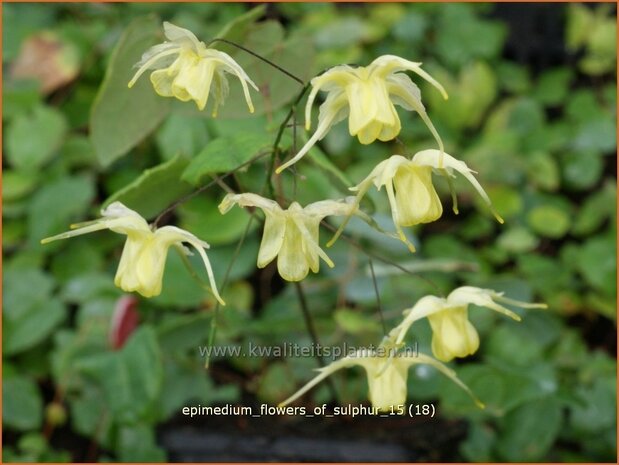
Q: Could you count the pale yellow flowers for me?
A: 7